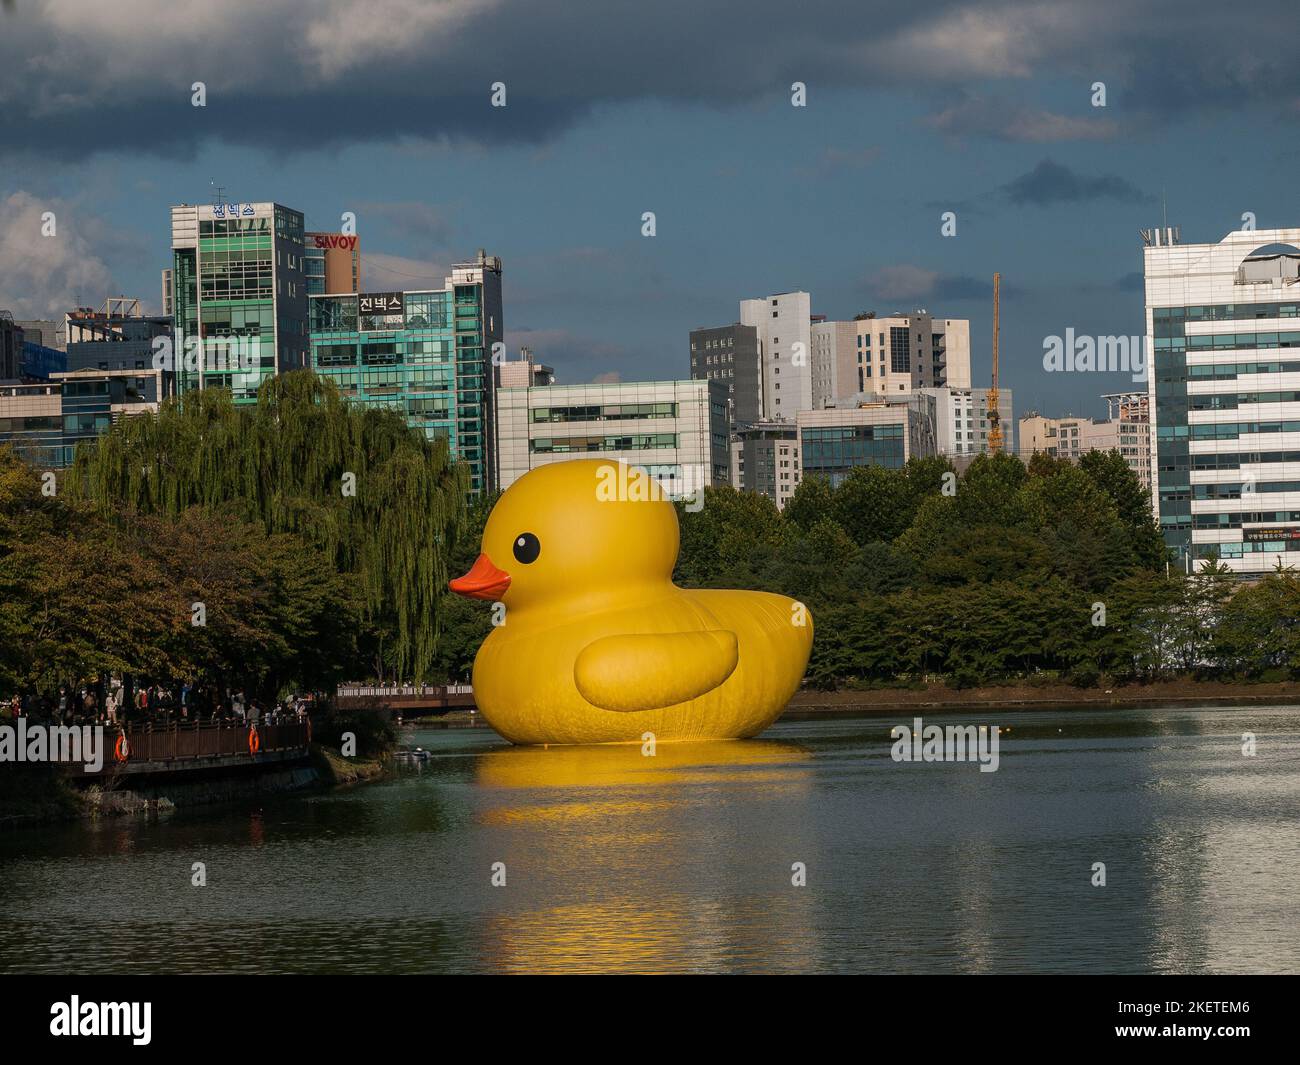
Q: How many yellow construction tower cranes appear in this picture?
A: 1